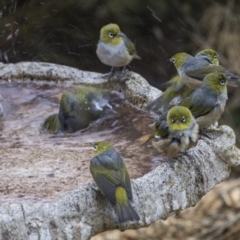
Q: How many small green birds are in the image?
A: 7